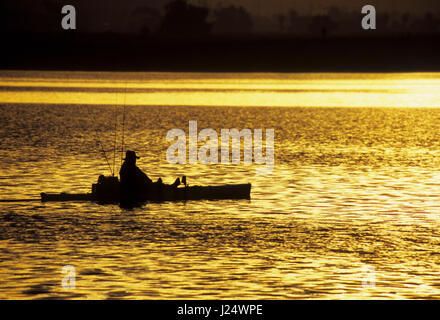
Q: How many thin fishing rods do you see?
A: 3